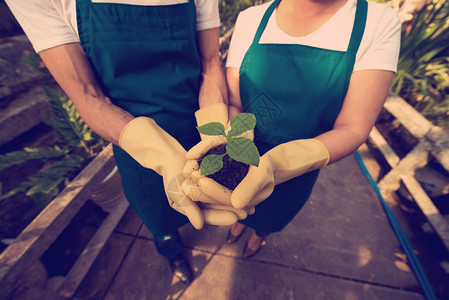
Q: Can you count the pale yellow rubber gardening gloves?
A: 4